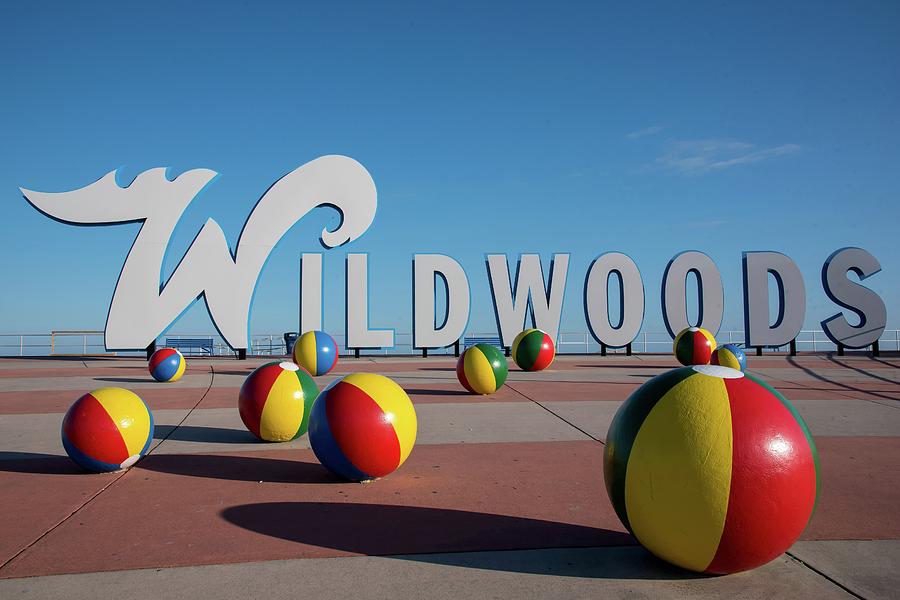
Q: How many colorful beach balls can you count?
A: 10